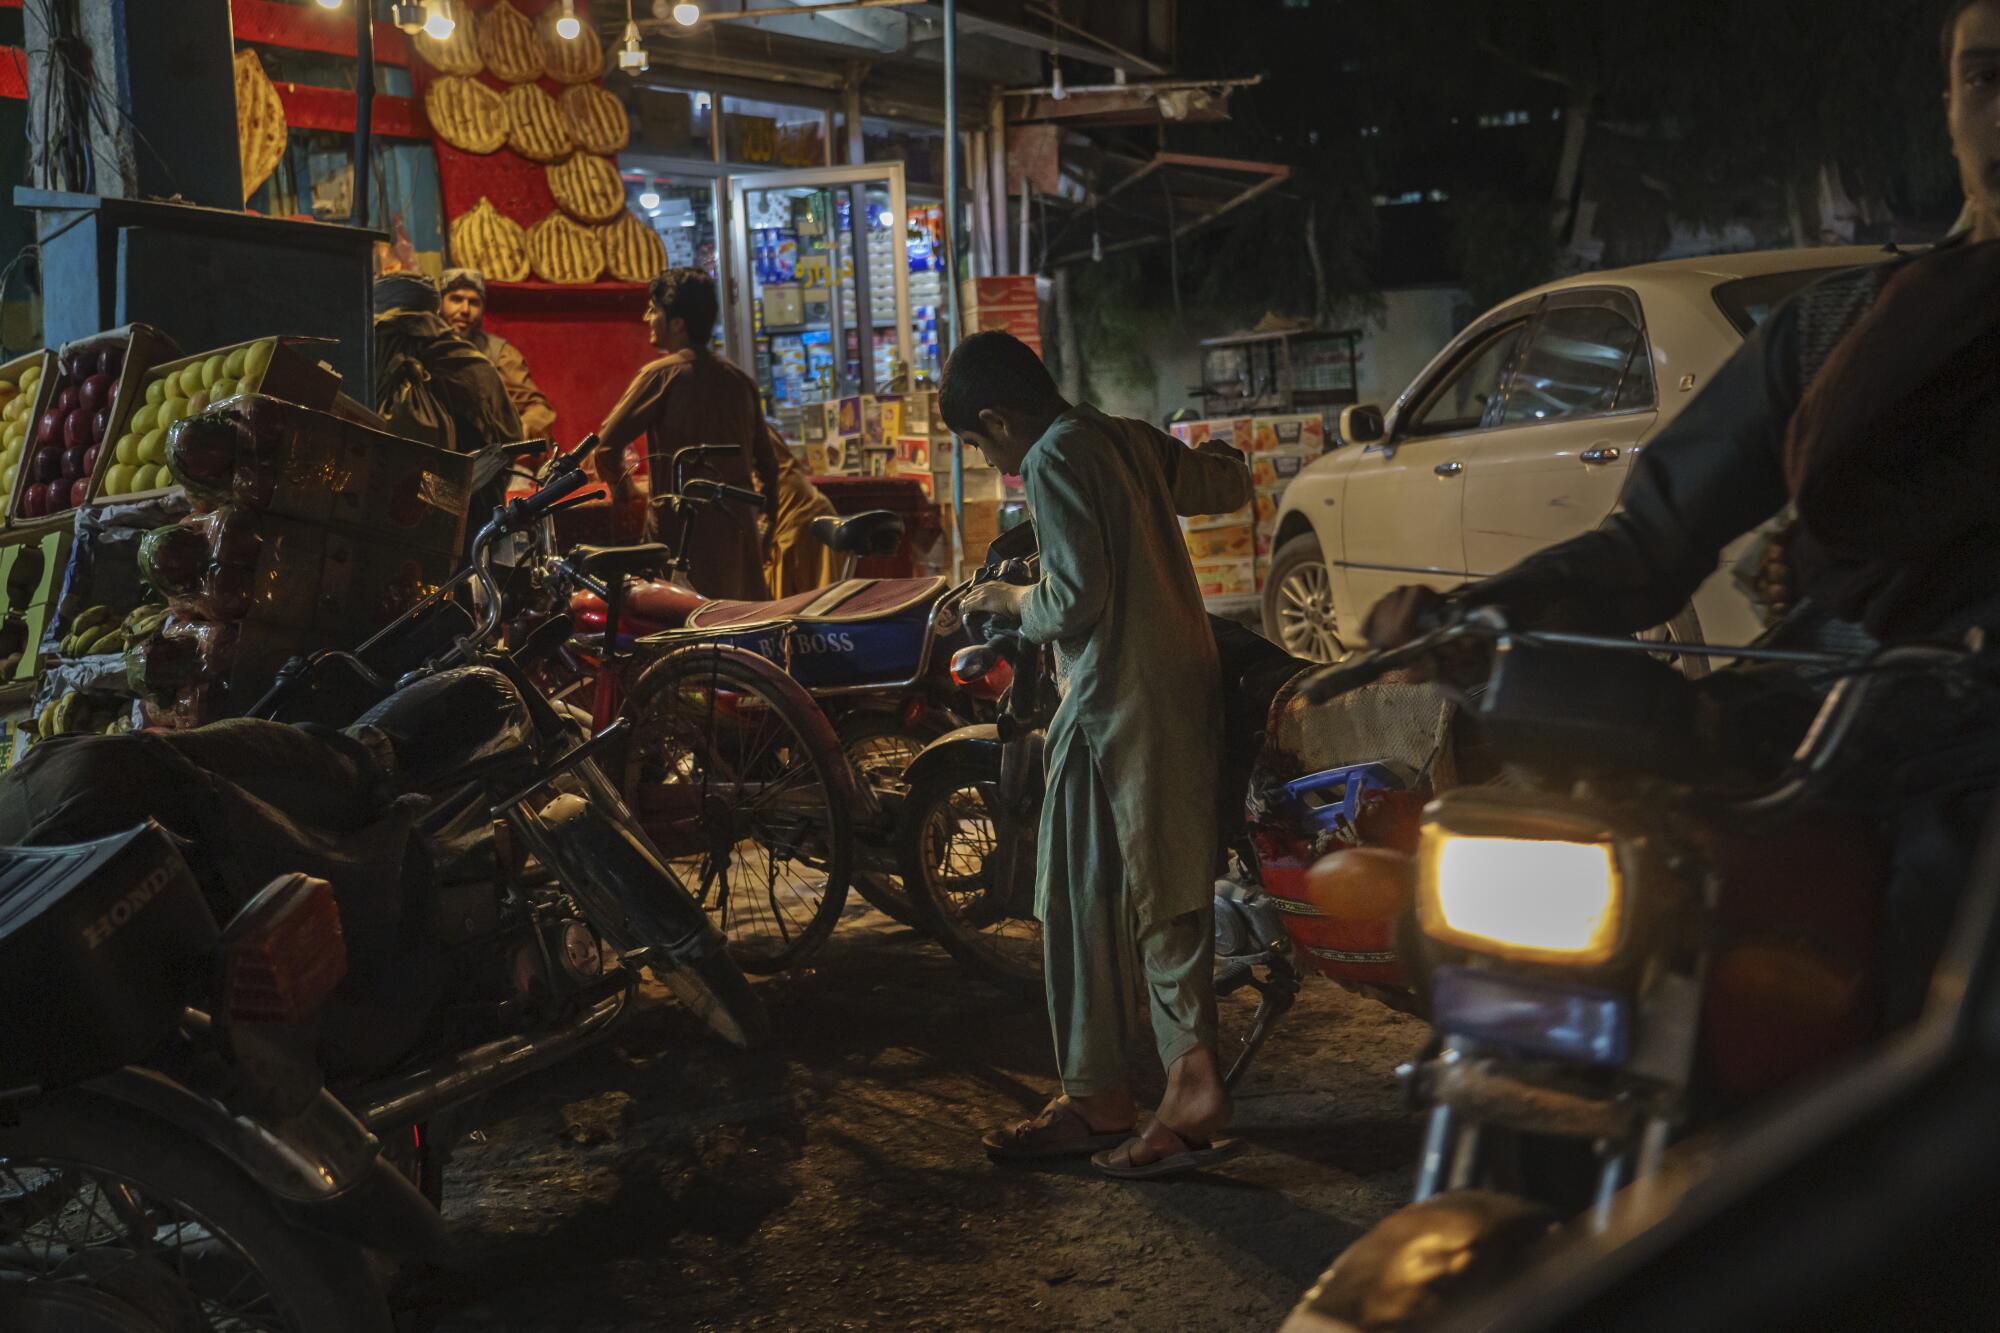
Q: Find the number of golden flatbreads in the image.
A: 11